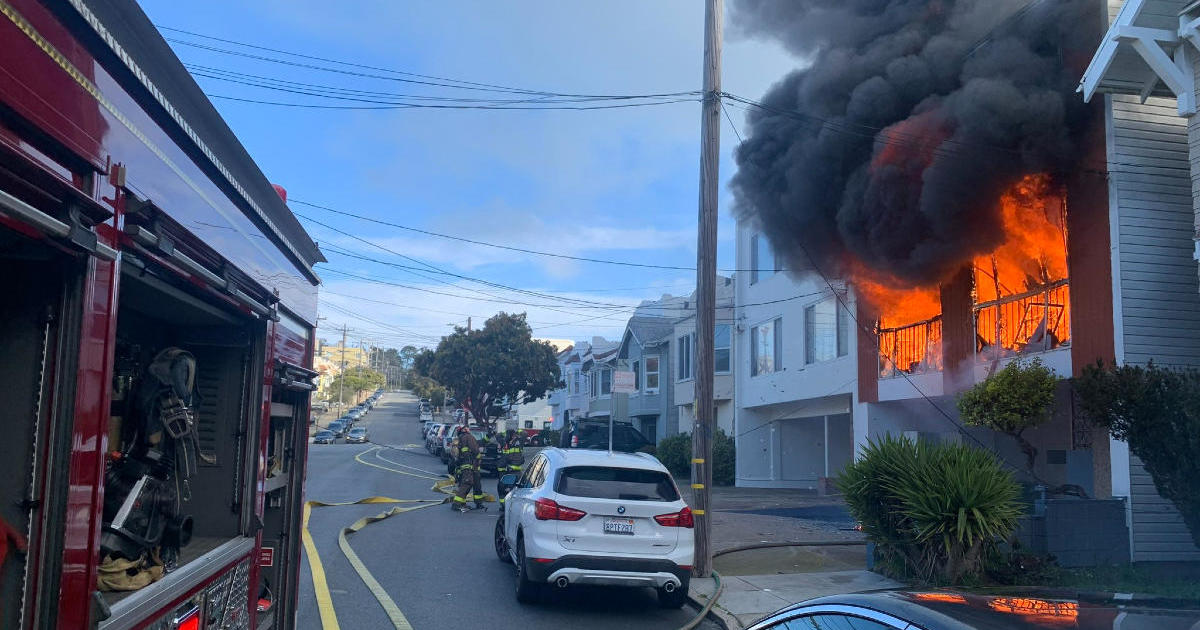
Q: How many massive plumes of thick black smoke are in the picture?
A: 1